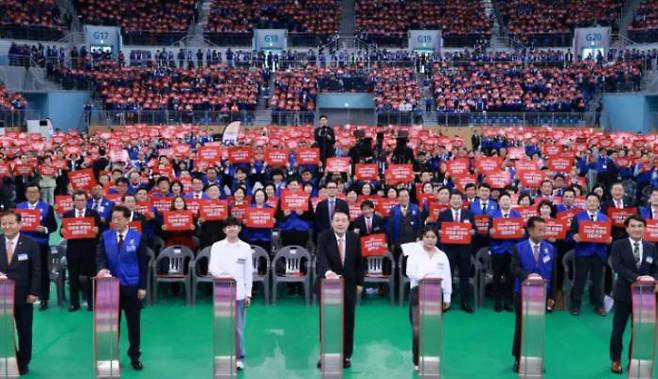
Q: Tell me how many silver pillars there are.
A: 7